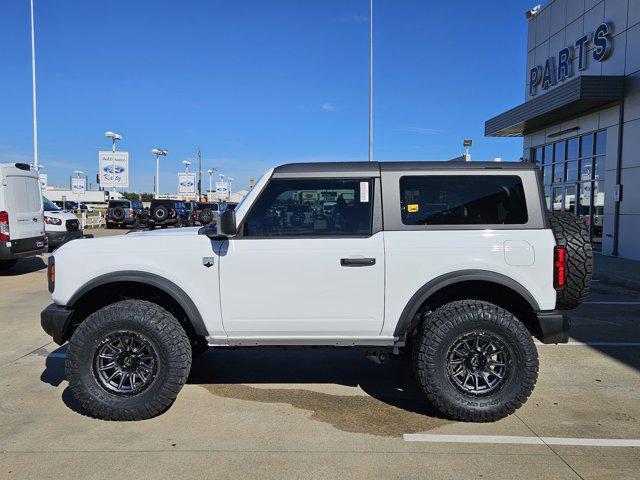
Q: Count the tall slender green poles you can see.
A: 0